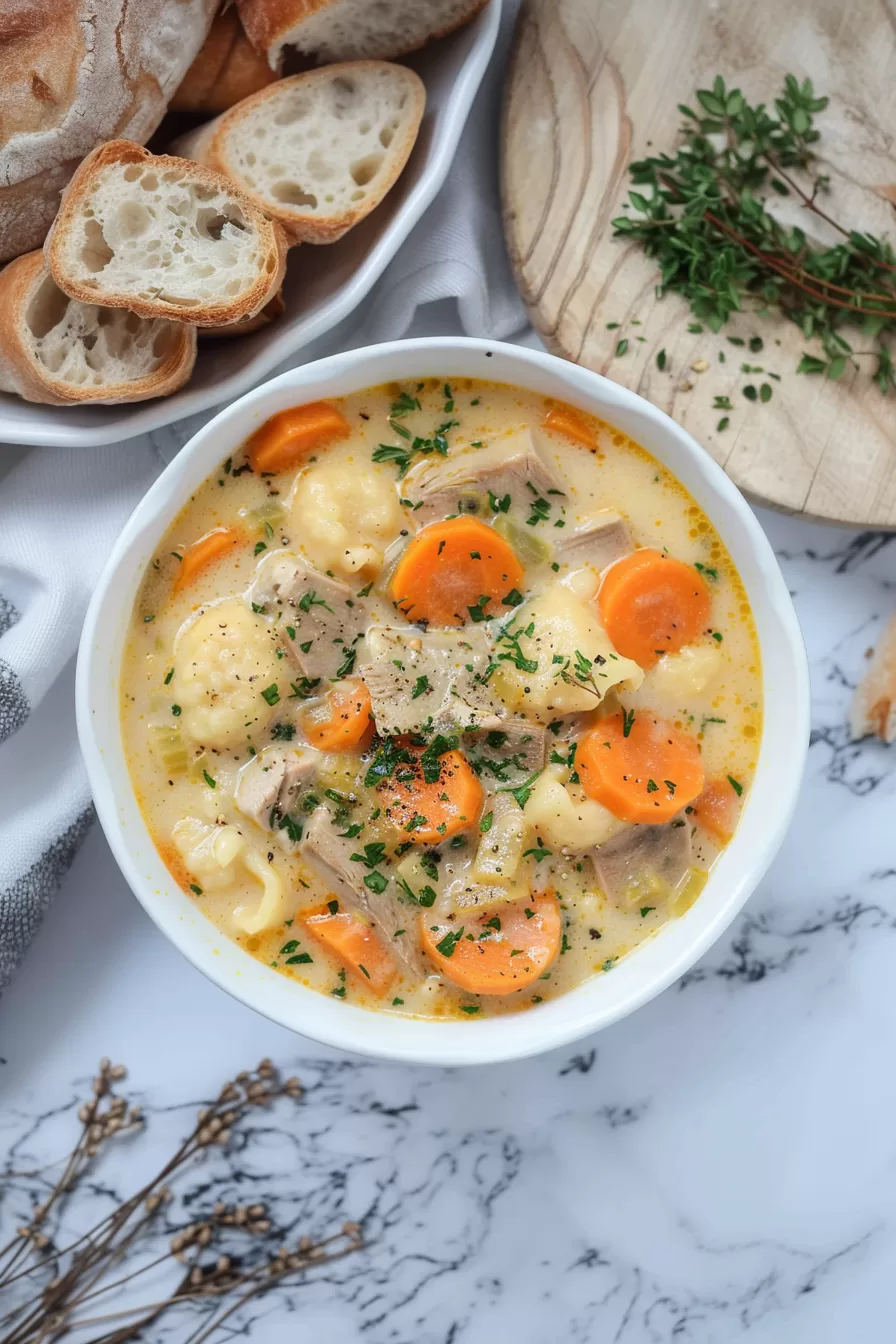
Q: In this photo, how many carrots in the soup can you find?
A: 11